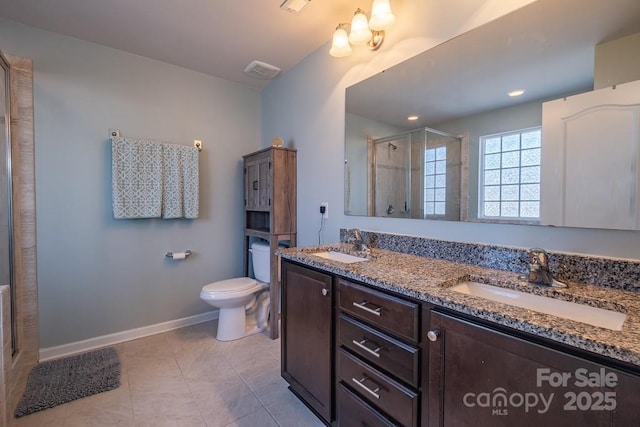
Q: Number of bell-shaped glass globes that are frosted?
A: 3